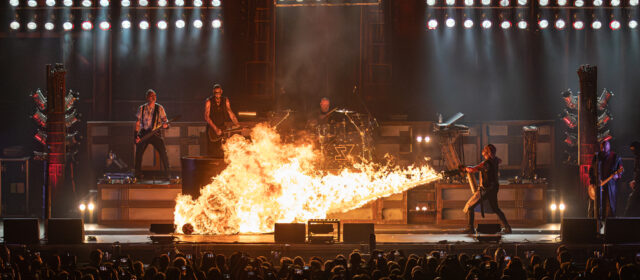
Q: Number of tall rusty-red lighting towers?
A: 2